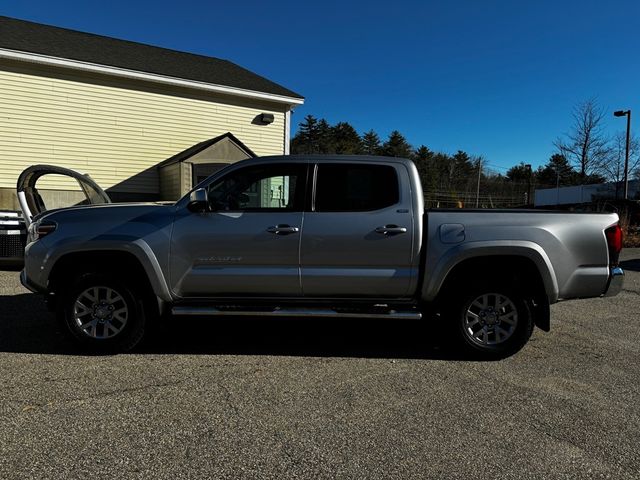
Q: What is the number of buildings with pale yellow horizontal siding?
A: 1